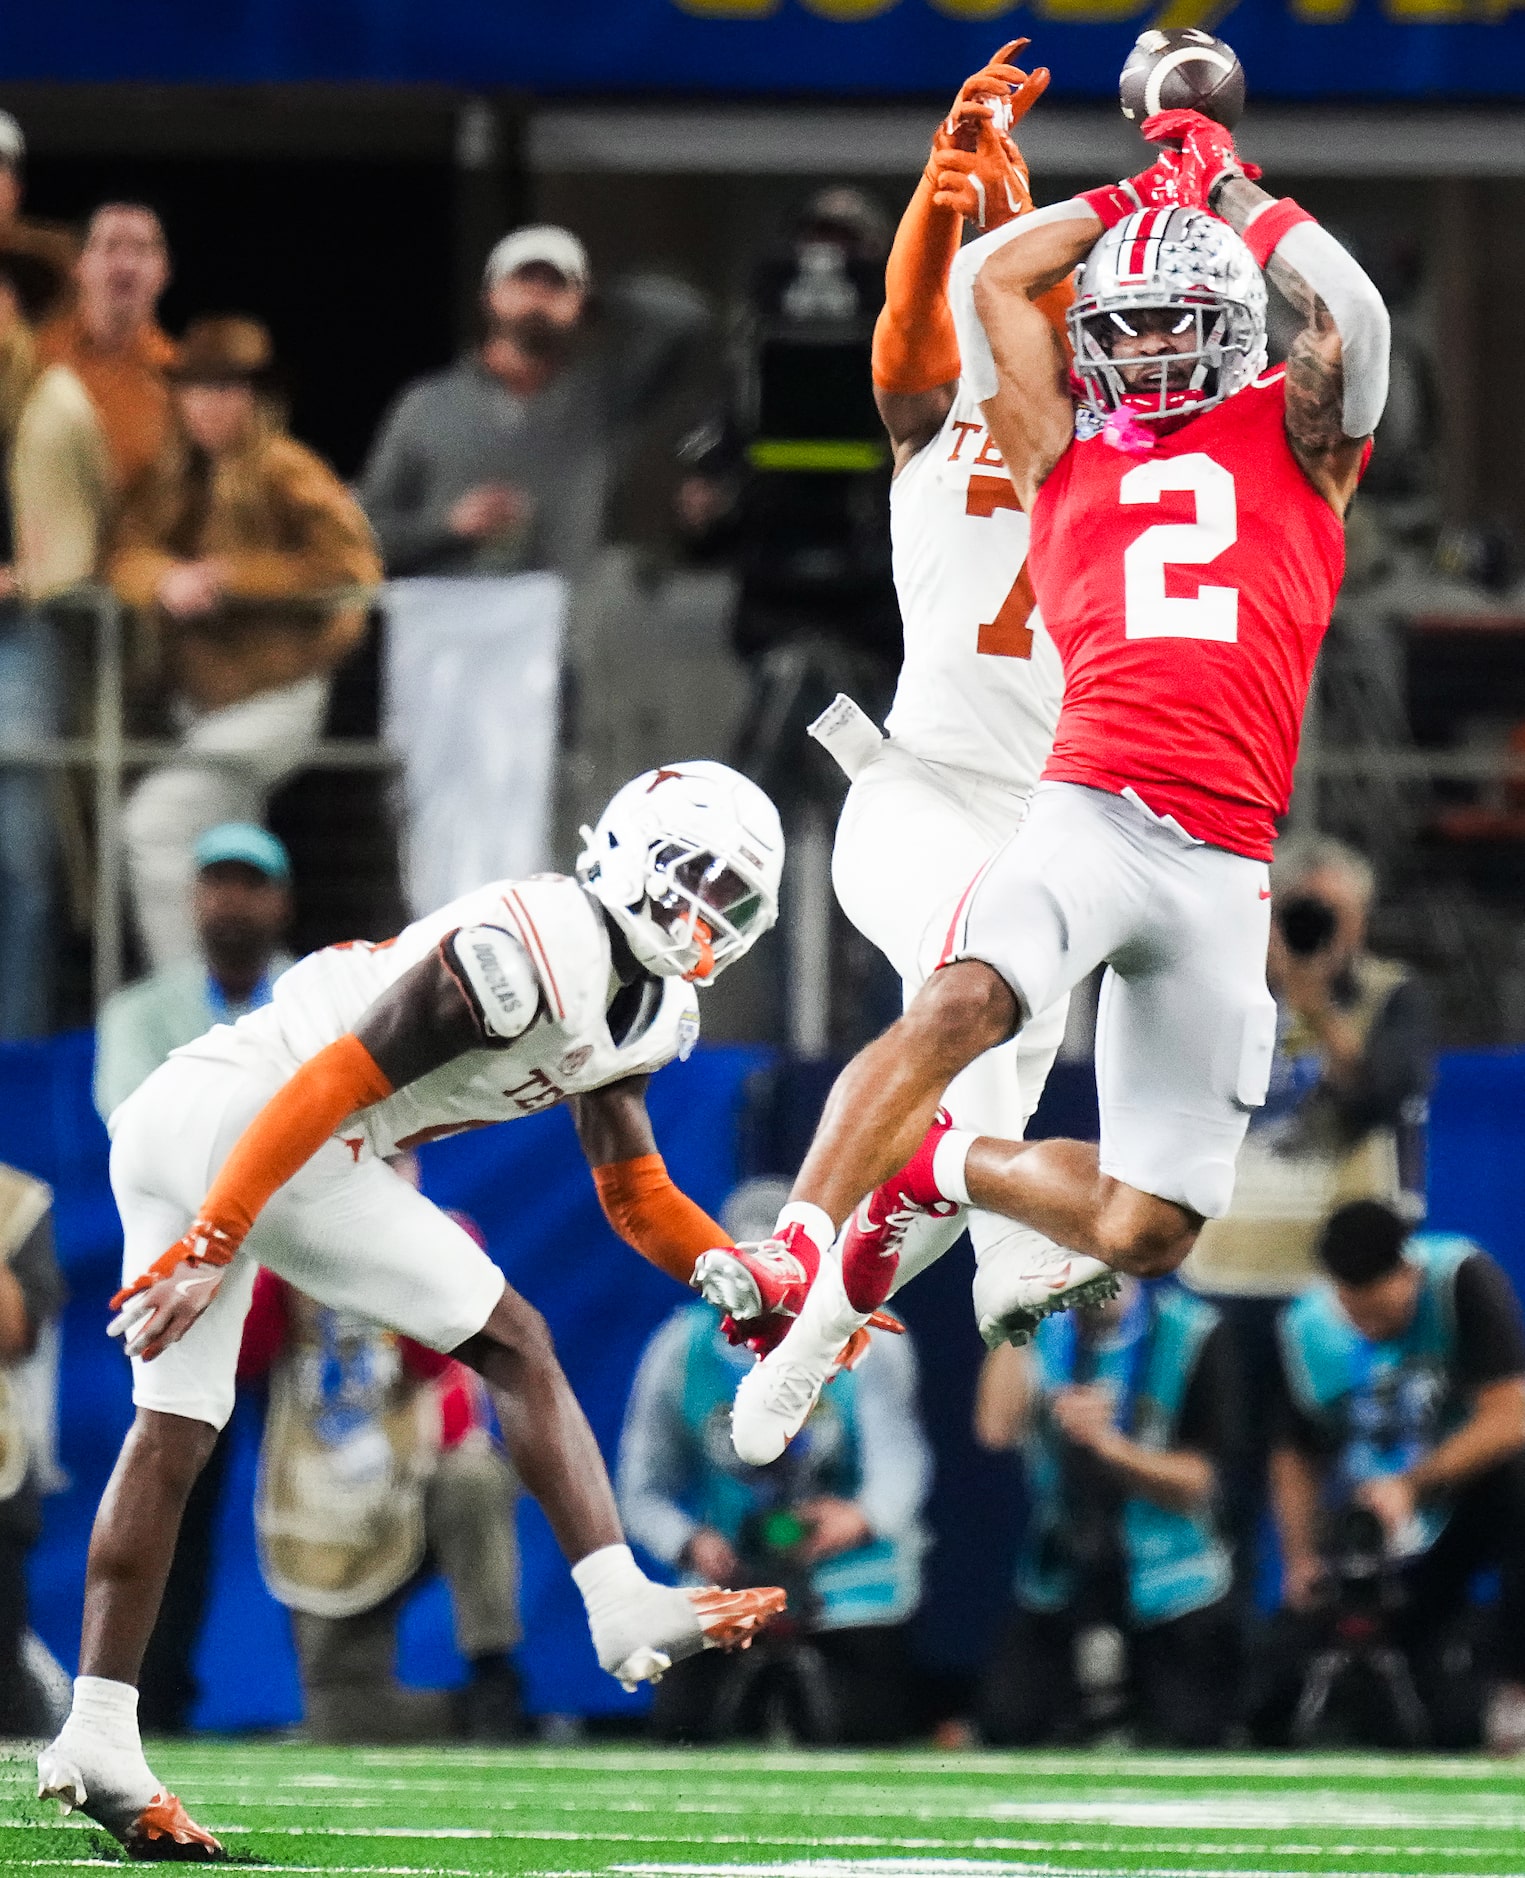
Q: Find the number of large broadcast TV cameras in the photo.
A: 1